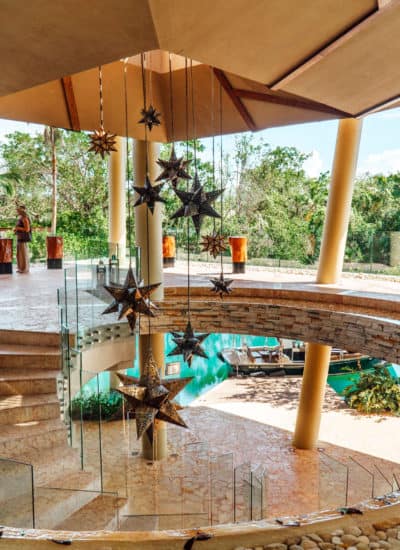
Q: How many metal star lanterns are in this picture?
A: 10